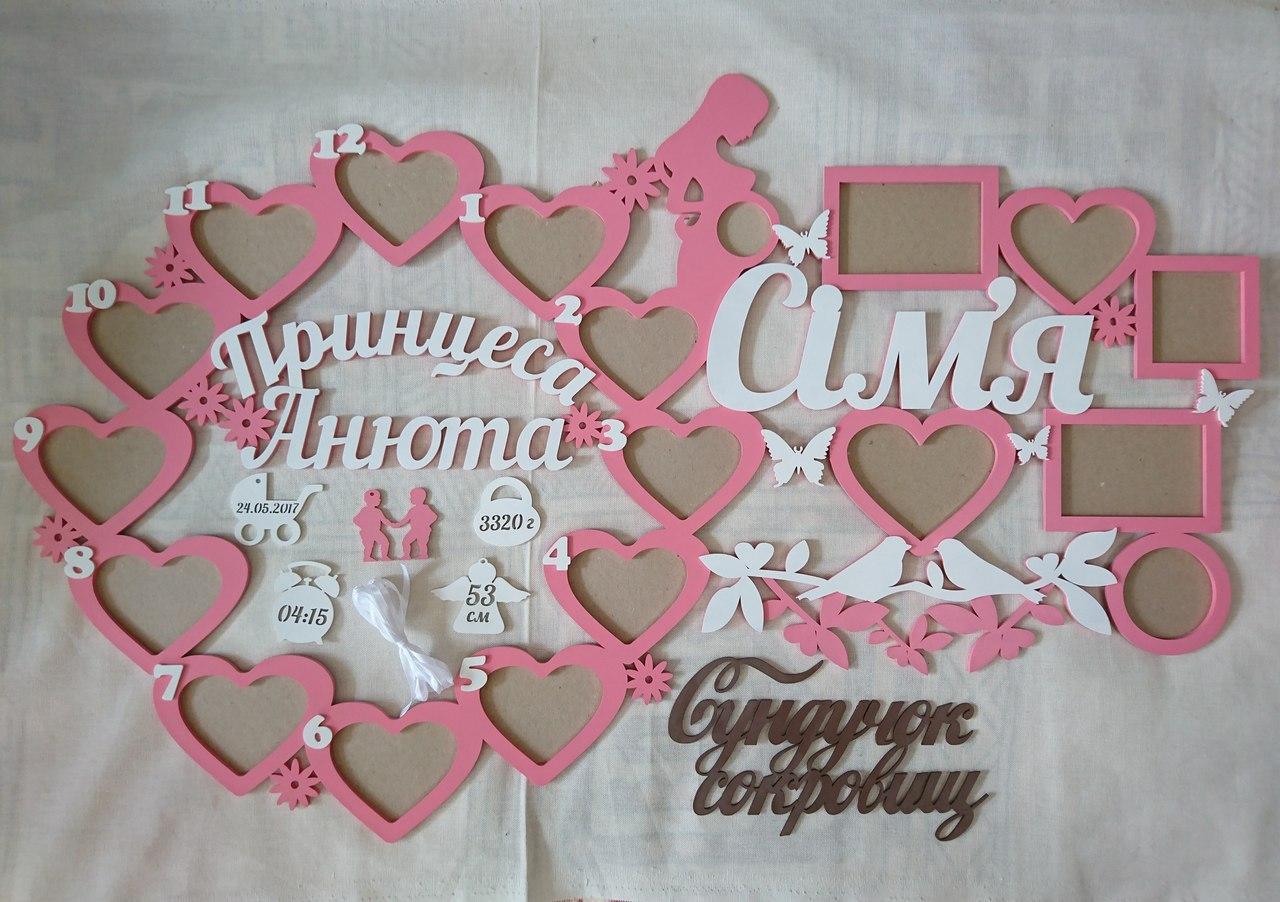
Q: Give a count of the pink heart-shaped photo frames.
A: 14